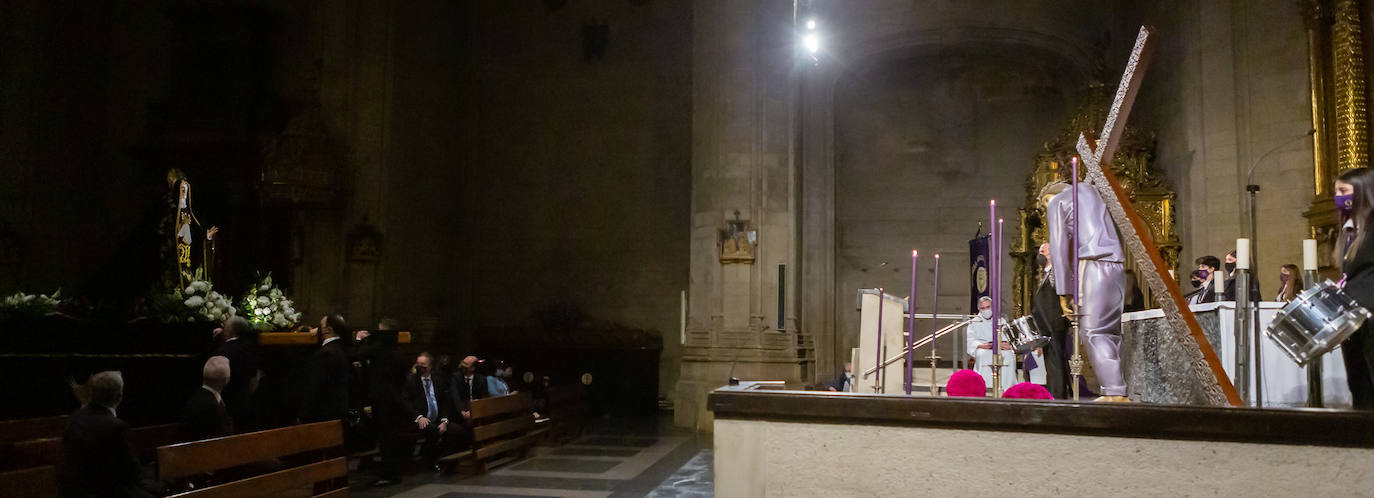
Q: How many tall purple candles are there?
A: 6